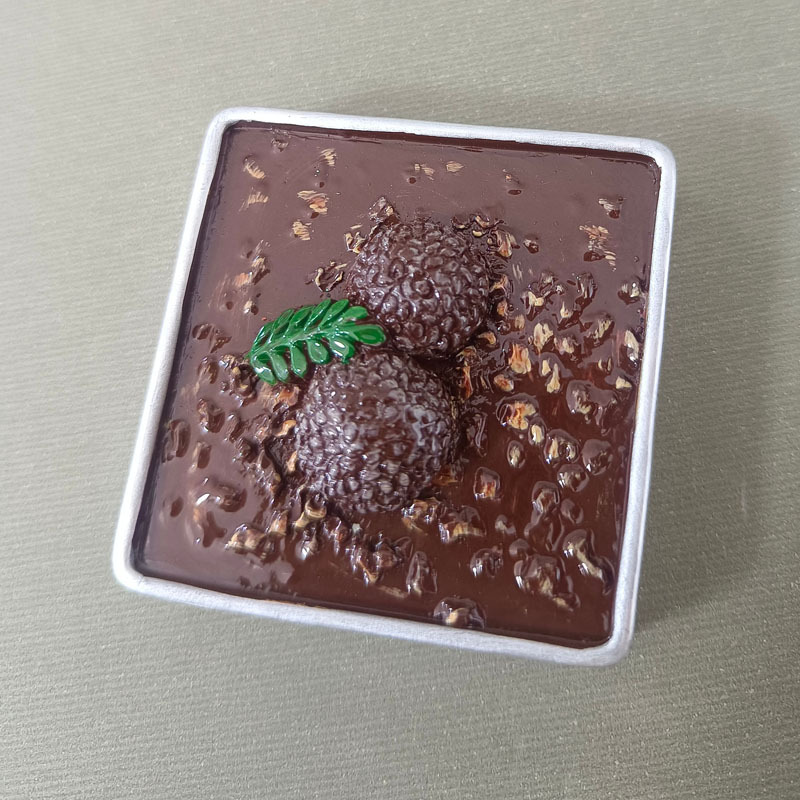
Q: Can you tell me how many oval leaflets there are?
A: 12